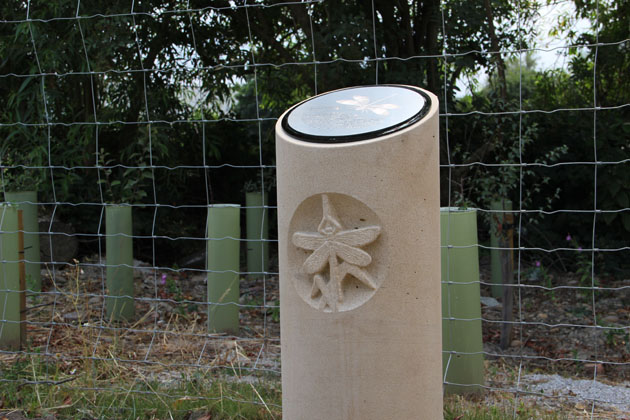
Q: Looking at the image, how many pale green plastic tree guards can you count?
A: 7